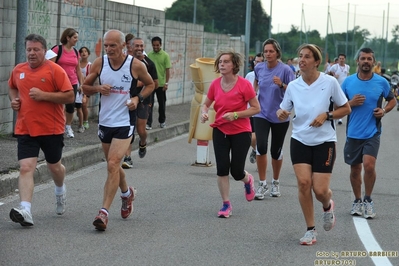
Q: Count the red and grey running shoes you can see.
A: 2